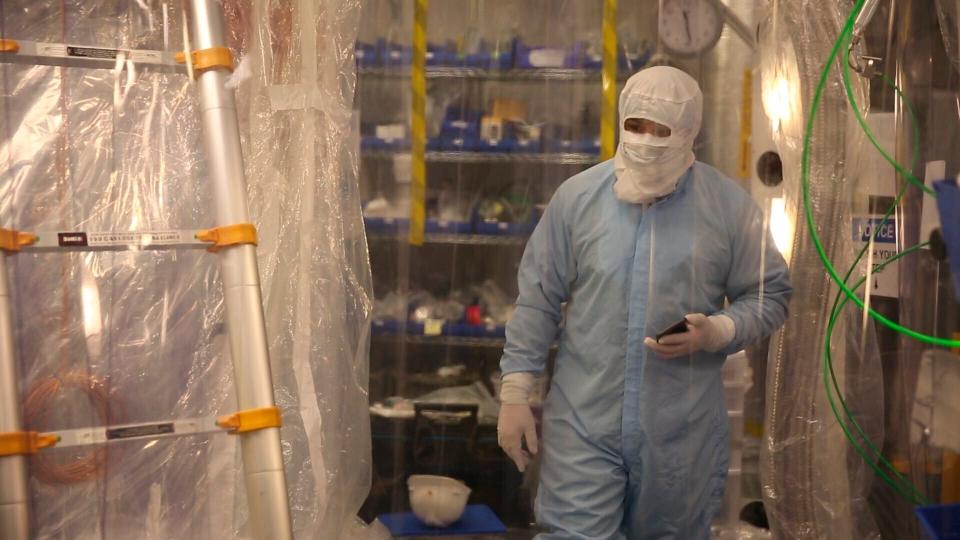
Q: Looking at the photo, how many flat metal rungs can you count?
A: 3